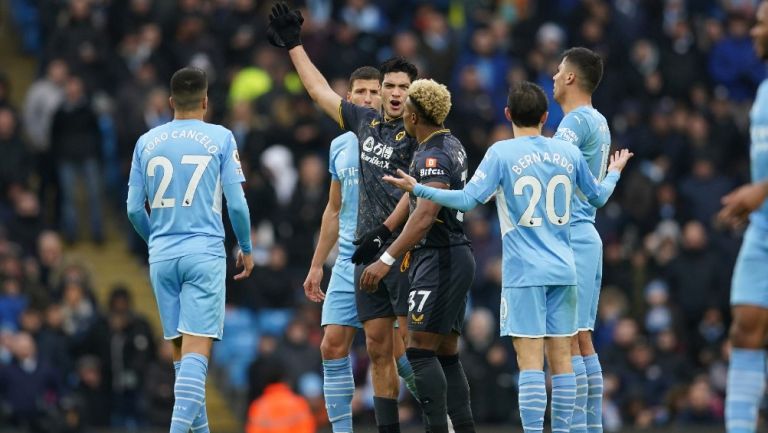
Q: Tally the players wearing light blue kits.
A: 5